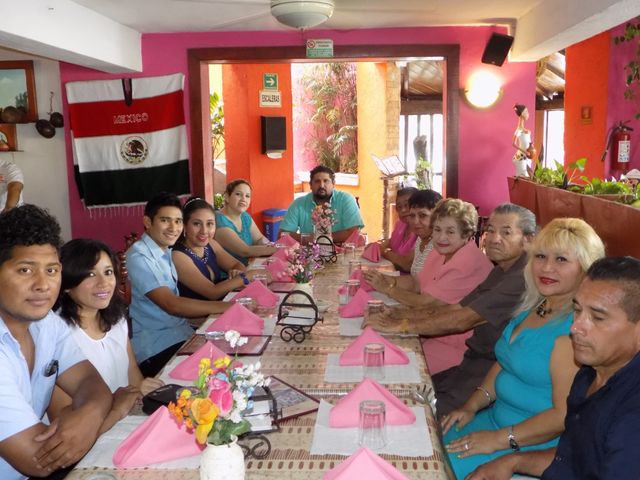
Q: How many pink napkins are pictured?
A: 14